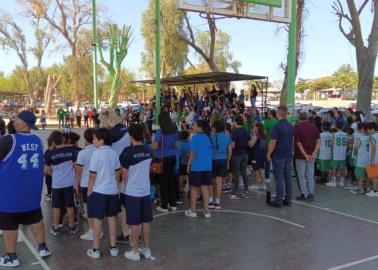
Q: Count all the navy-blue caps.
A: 1